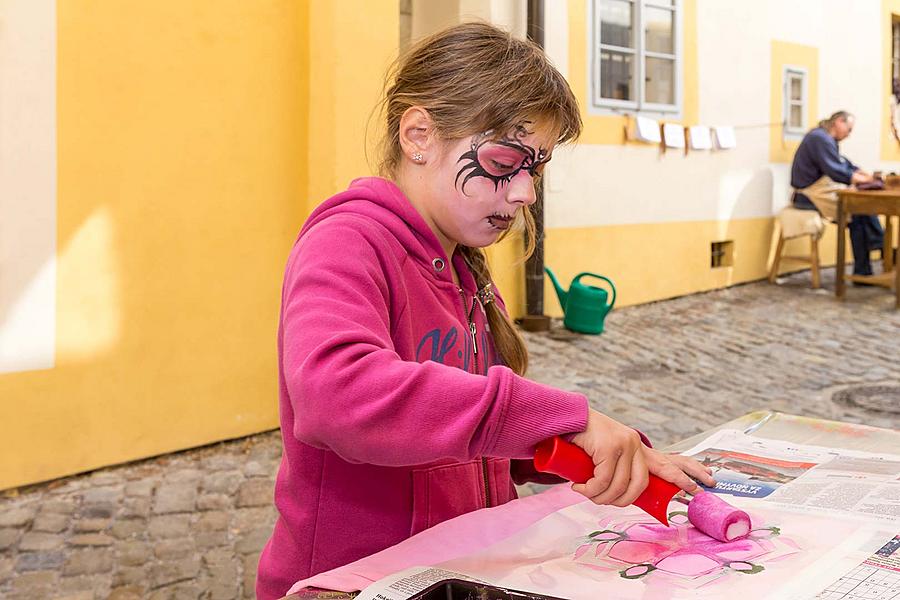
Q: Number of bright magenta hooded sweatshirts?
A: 1